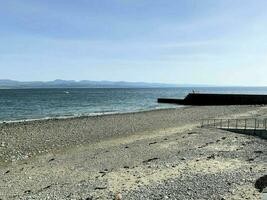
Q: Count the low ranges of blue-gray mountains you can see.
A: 1